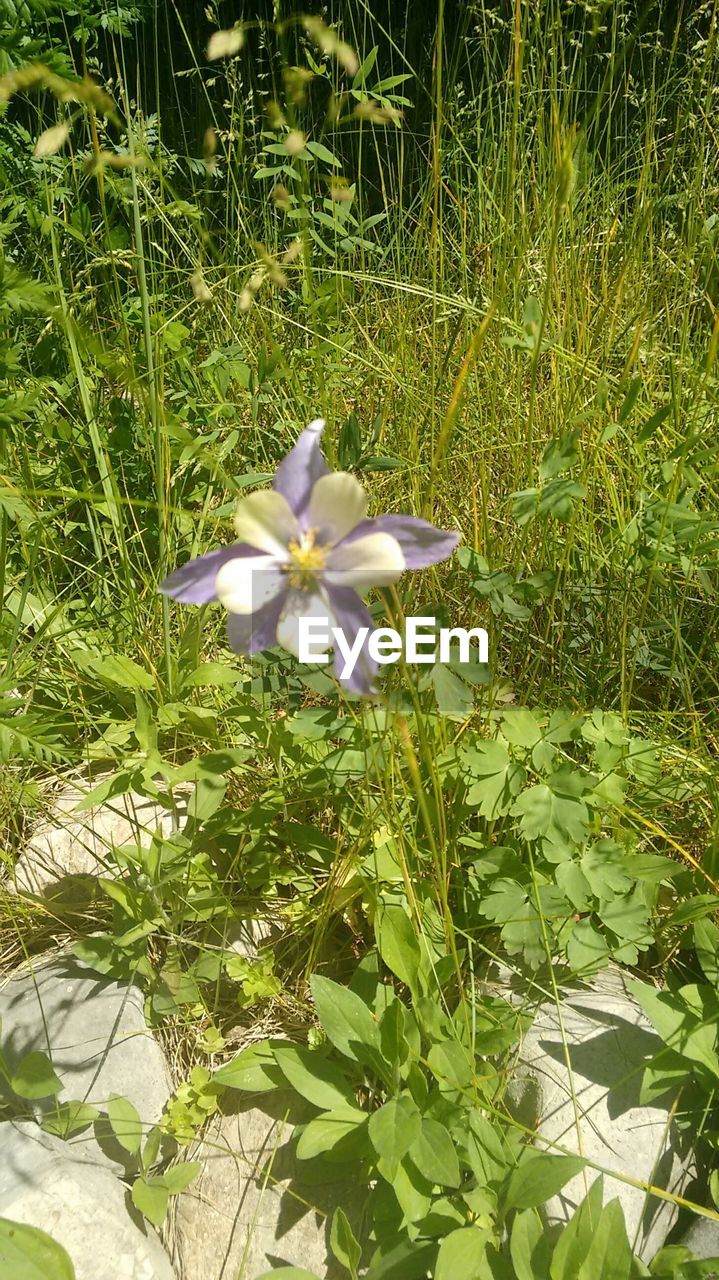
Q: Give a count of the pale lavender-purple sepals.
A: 5